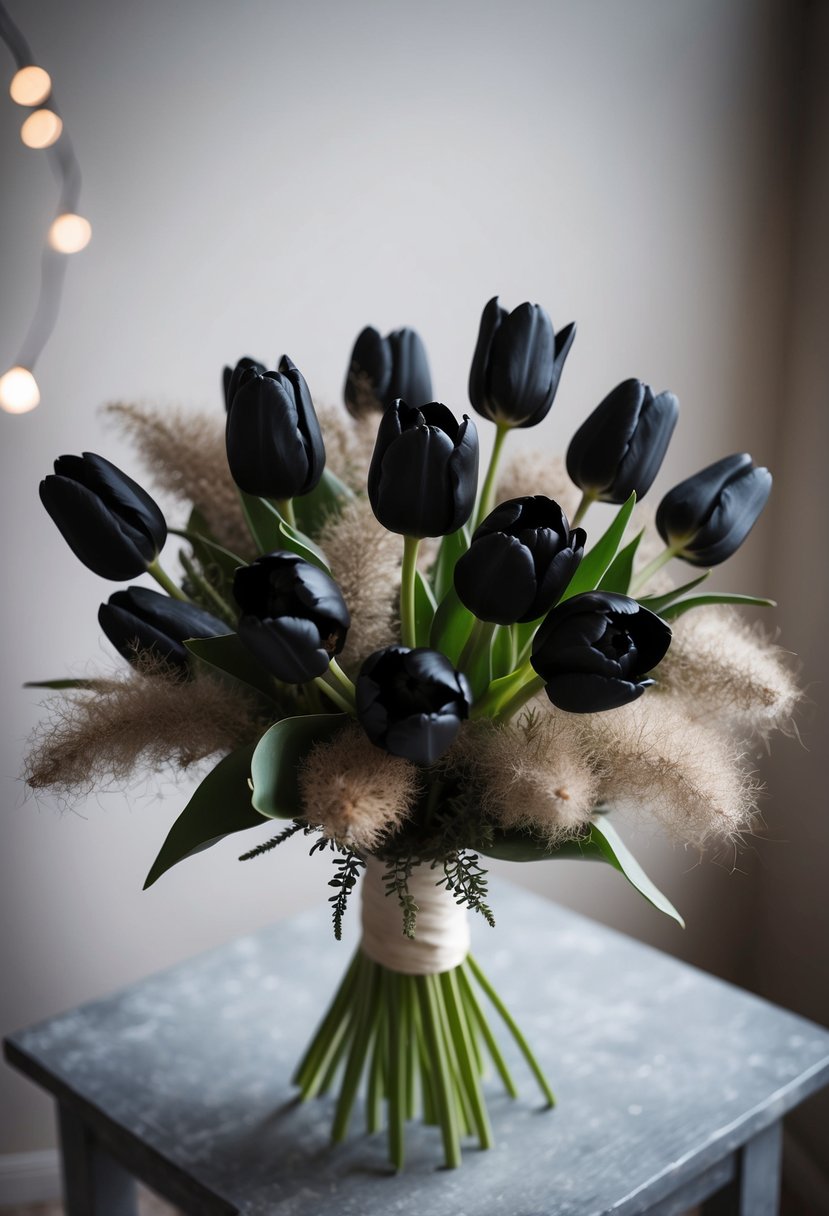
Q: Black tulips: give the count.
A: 13